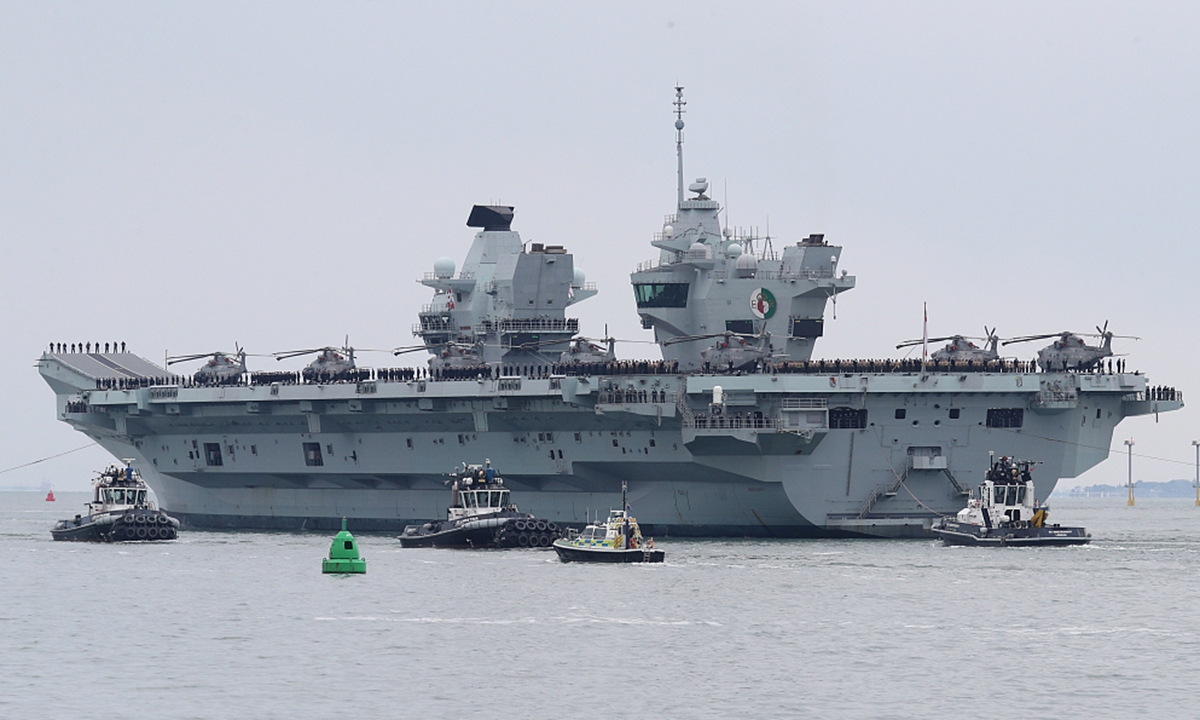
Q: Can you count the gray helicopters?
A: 7